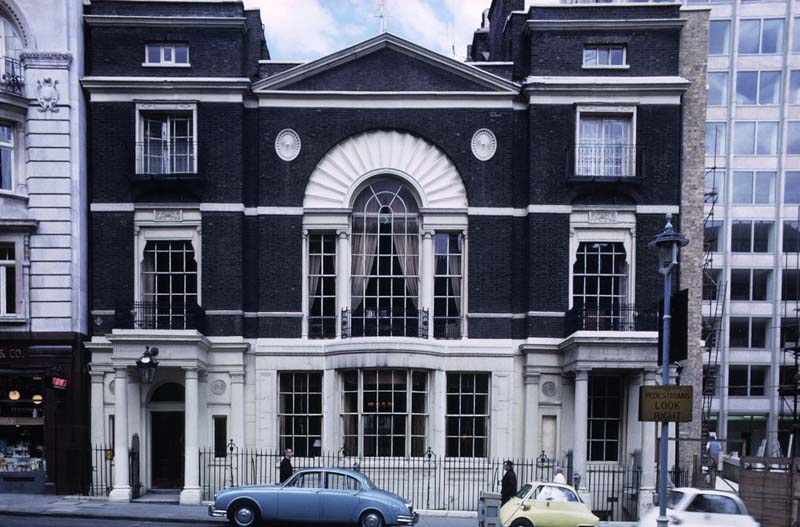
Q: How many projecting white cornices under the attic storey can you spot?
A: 2